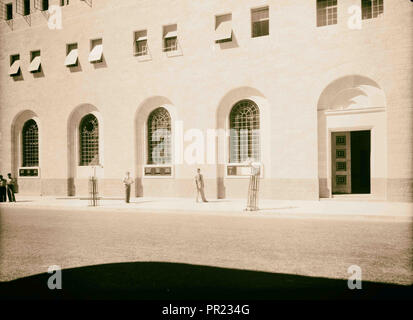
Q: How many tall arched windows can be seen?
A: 4